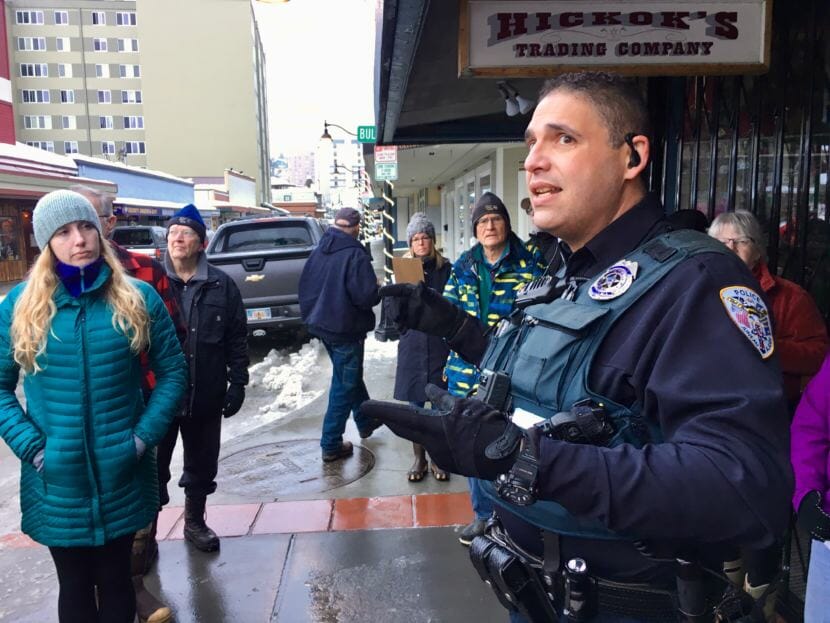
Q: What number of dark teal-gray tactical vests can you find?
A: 1